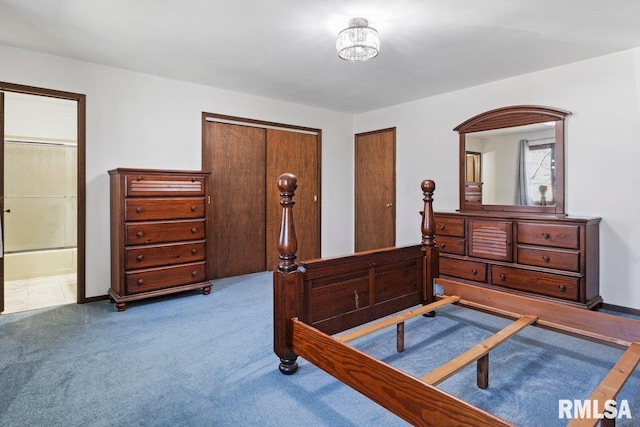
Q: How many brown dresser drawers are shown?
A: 11